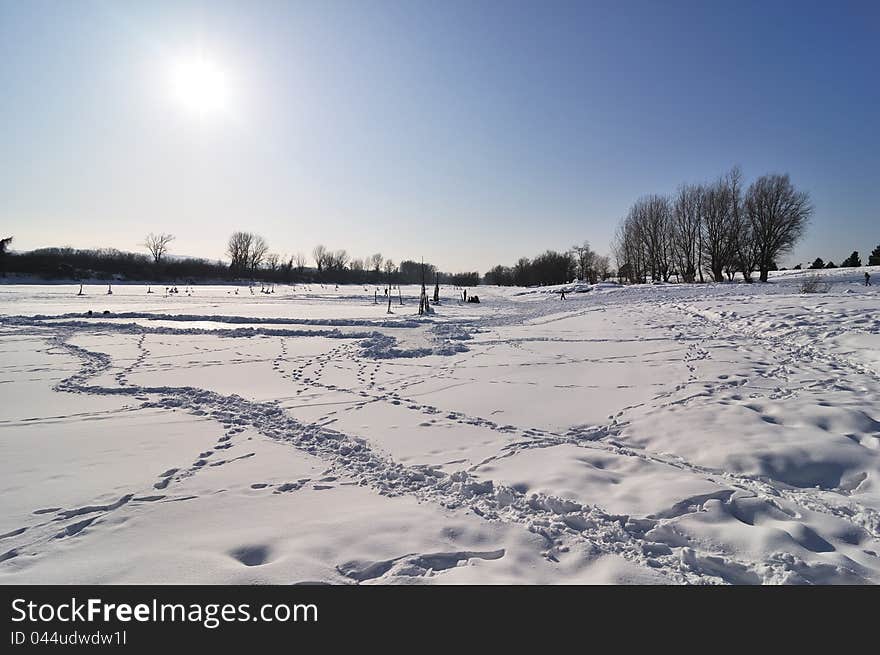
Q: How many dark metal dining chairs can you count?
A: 0